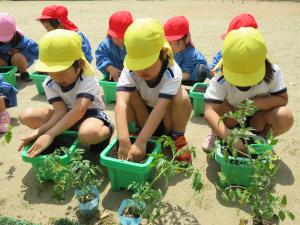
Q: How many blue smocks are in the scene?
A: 6